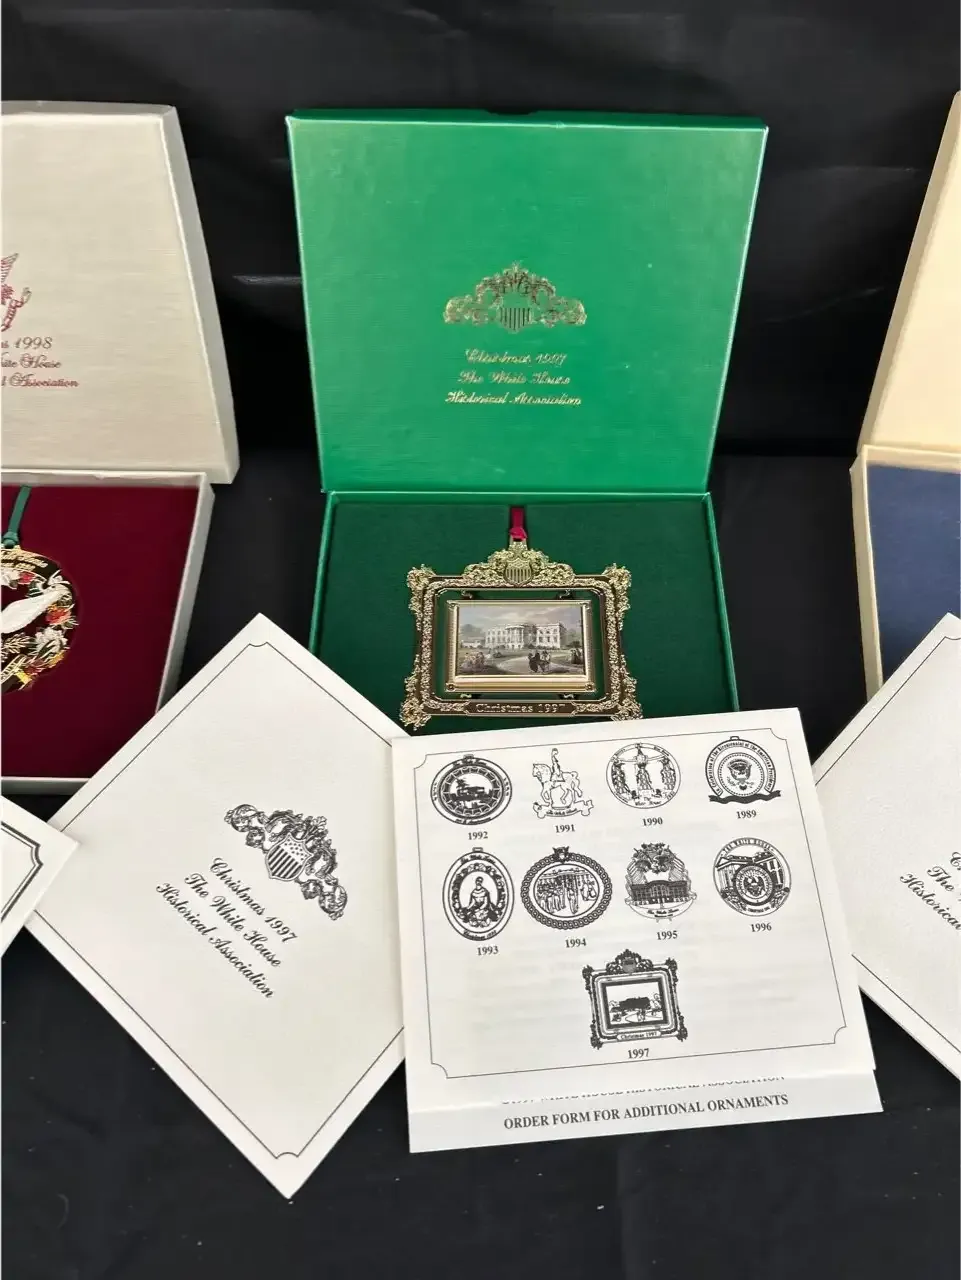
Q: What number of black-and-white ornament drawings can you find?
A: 9